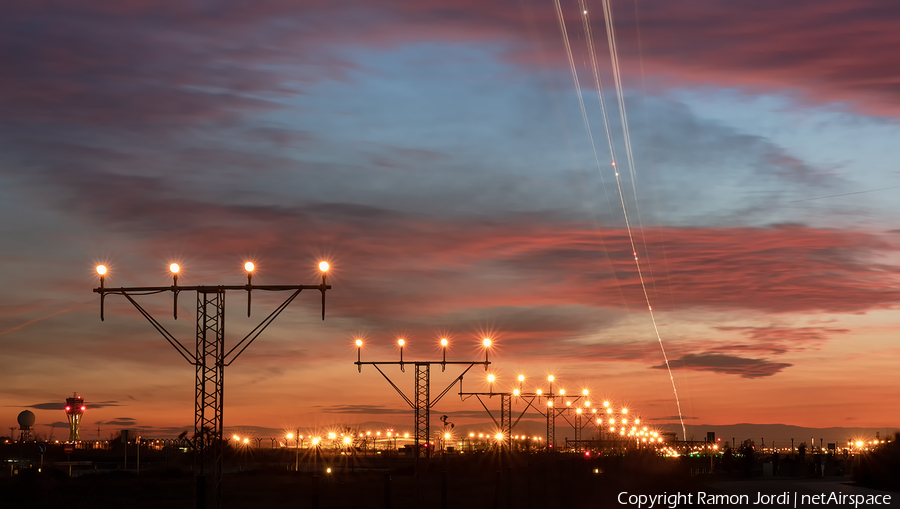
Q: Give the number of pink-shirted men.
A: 0